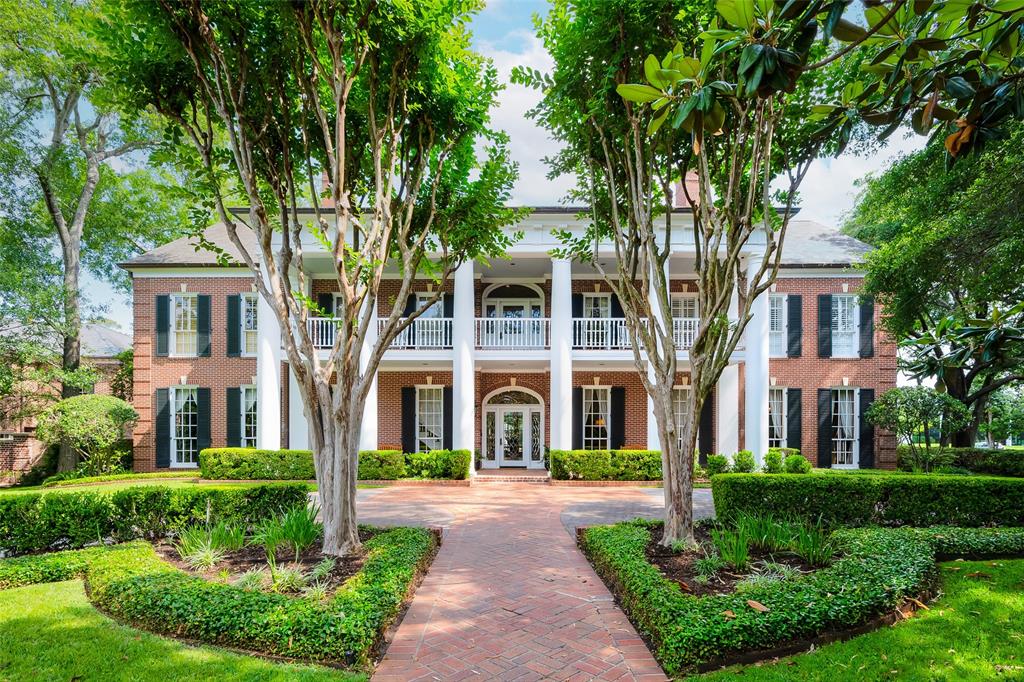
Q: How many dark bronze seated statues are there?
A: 0